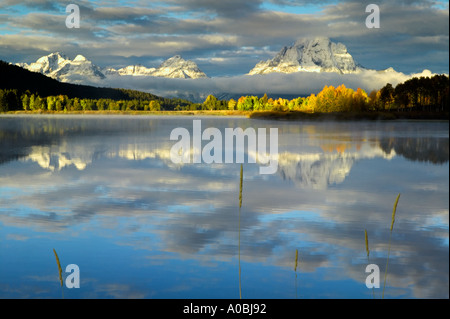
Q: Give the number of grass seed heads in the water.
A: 5